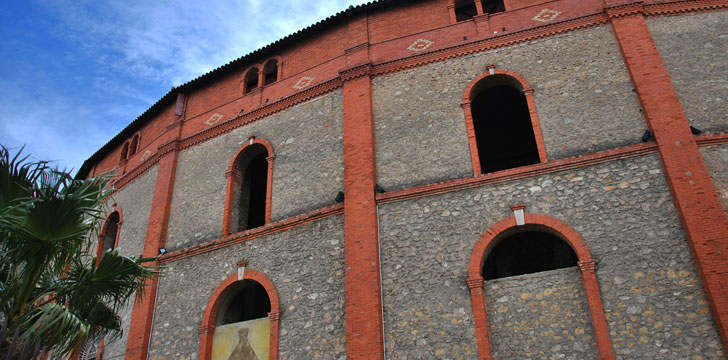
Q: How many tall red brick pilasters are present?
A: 3